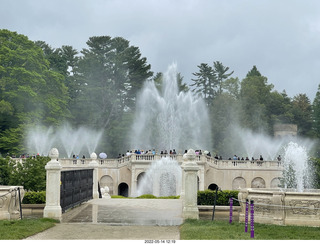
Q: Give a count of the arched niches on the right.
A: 3